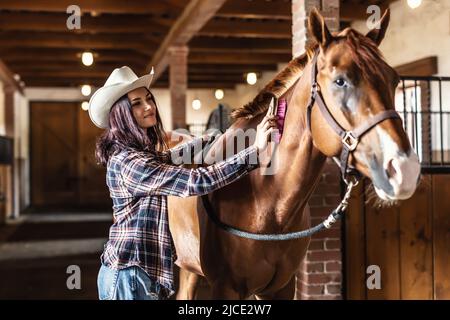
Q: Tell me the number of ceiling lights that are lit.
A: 7